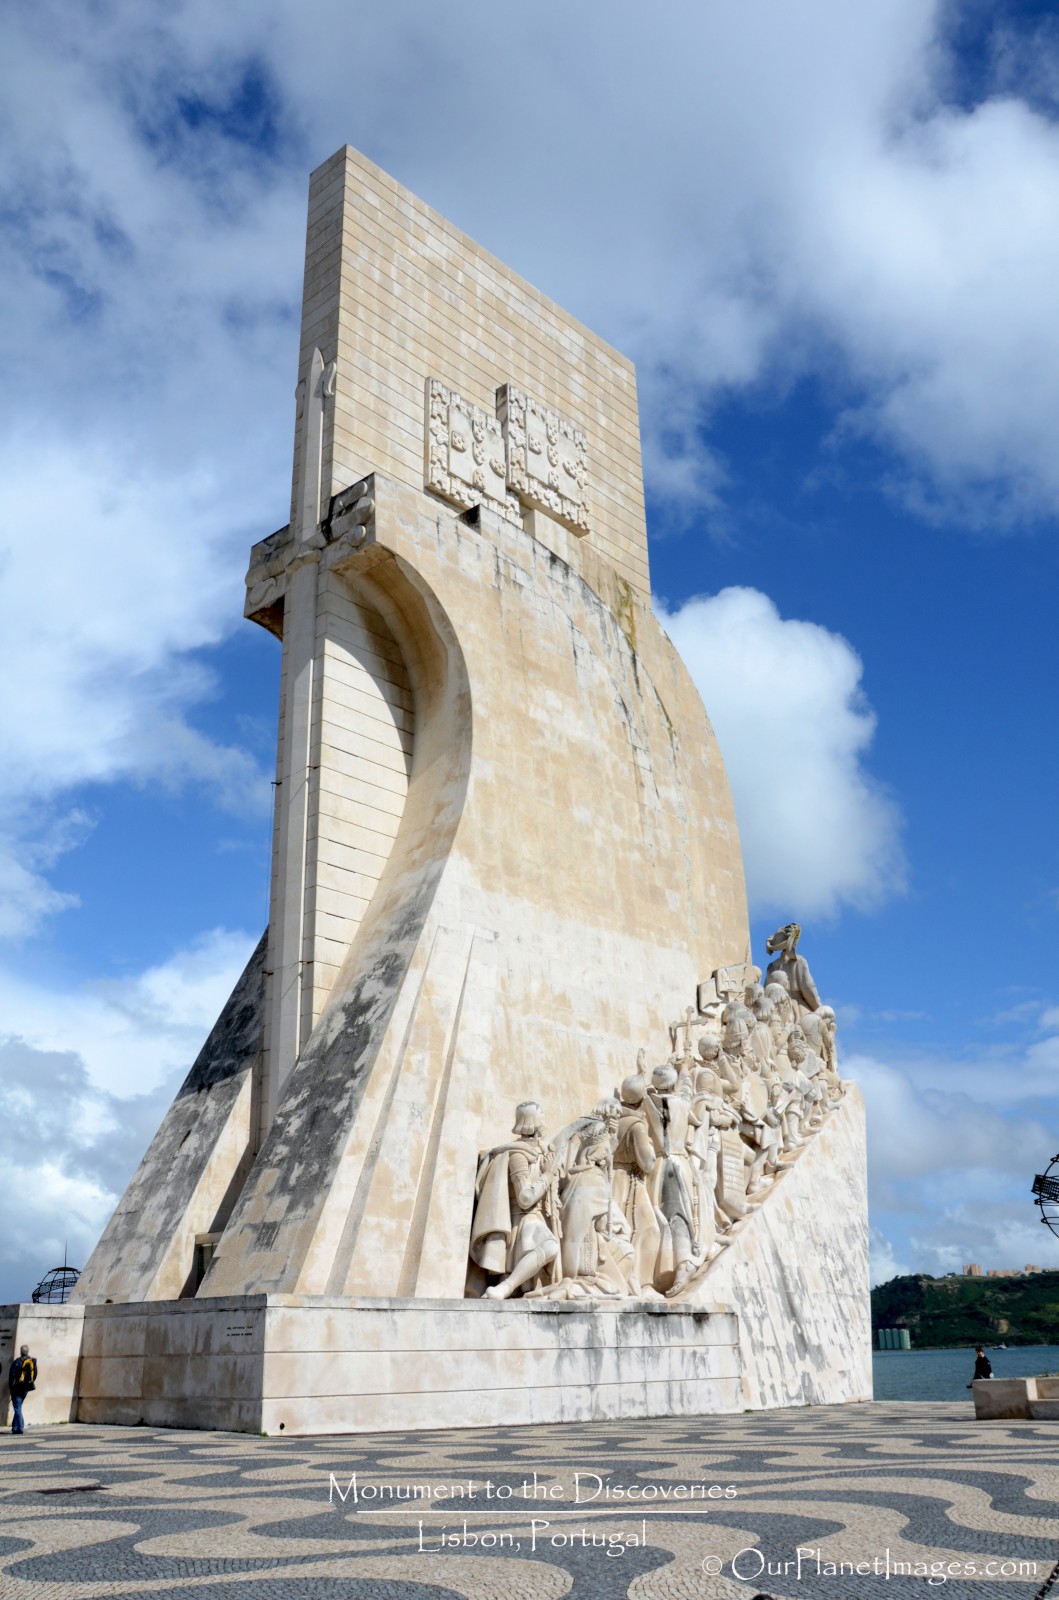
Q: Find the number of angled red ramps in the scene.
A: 0